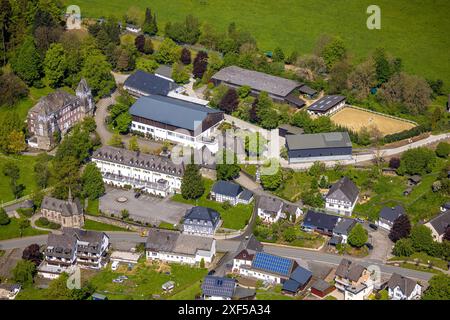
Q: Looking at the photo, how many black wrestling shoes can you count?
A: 0